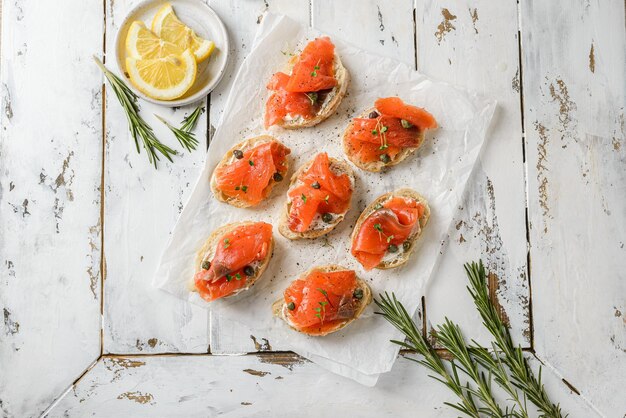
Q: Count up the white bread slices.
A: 7